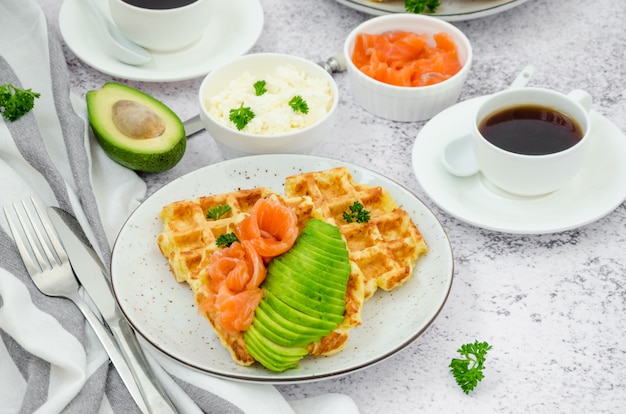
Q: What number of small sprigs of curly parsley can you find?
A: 9